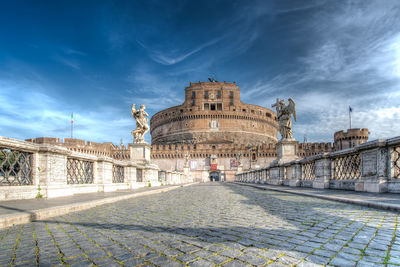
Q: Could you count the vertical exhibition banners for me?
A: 2